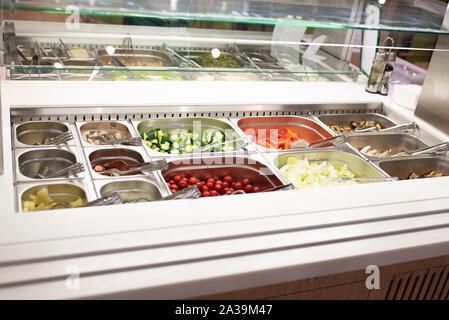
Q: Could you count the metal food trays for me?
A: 13